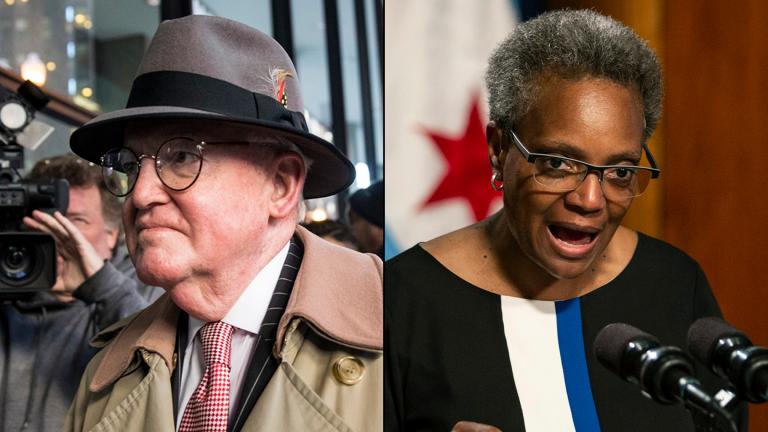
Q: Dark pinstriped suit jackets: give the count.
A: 1